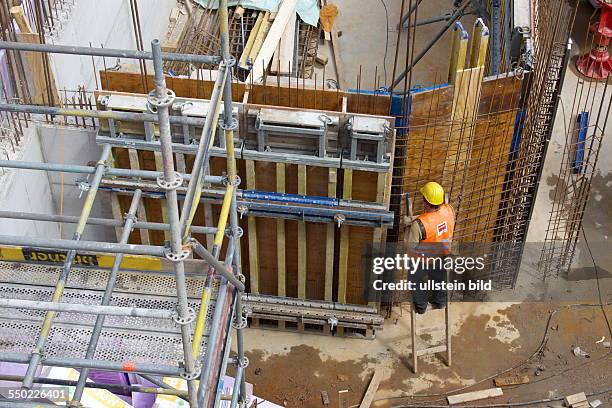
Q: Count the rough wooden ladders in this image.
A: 1